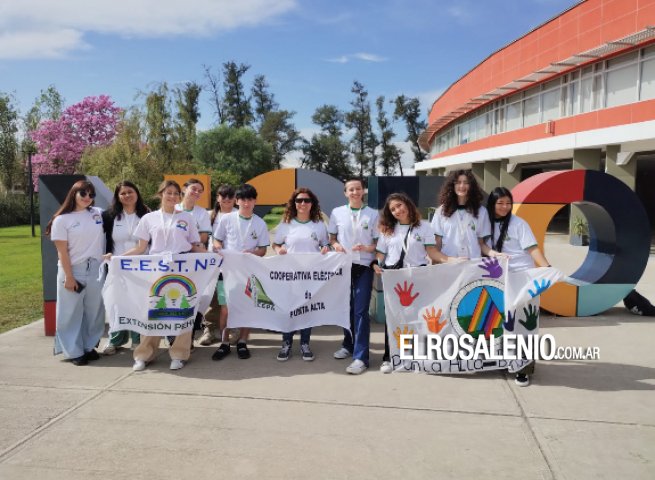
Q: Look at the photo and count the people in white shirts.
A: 11